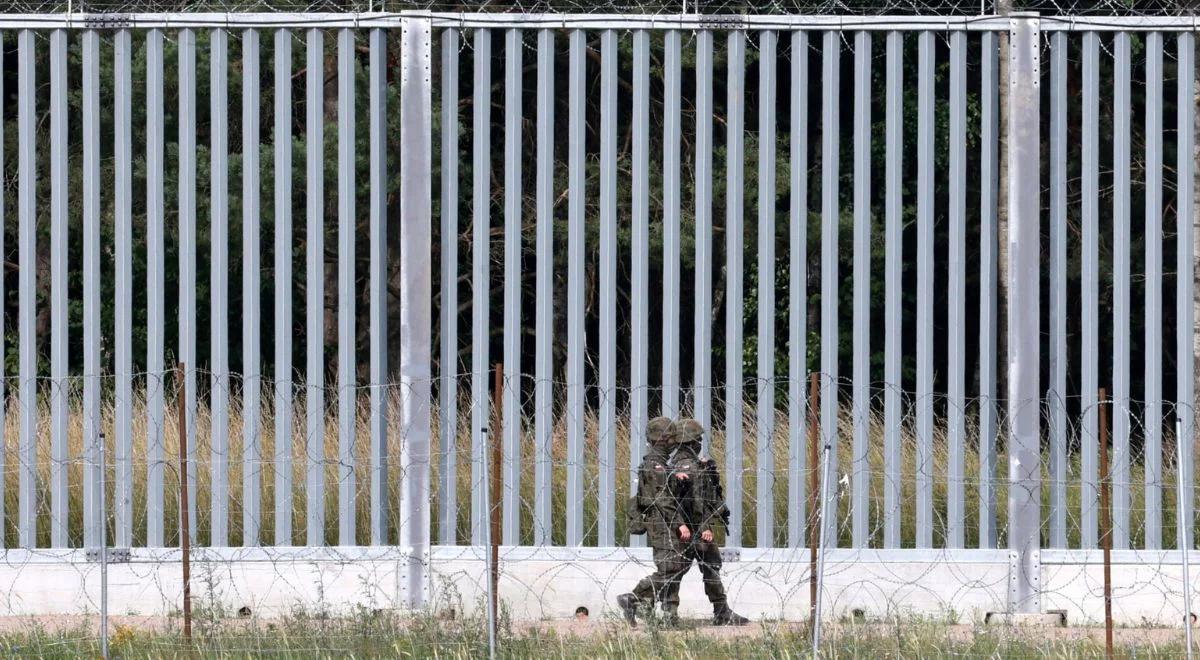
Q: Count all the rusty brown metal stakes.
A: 4